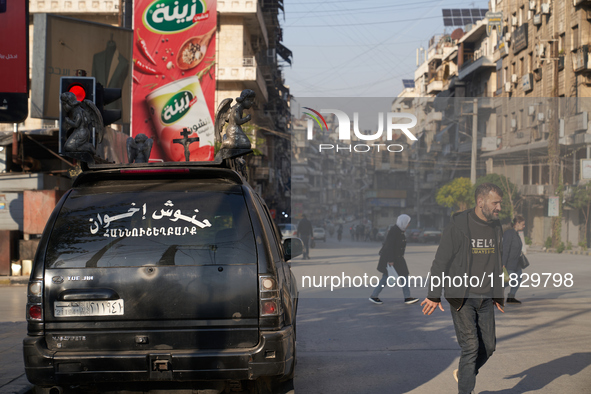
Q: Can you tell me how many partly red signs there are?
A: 2